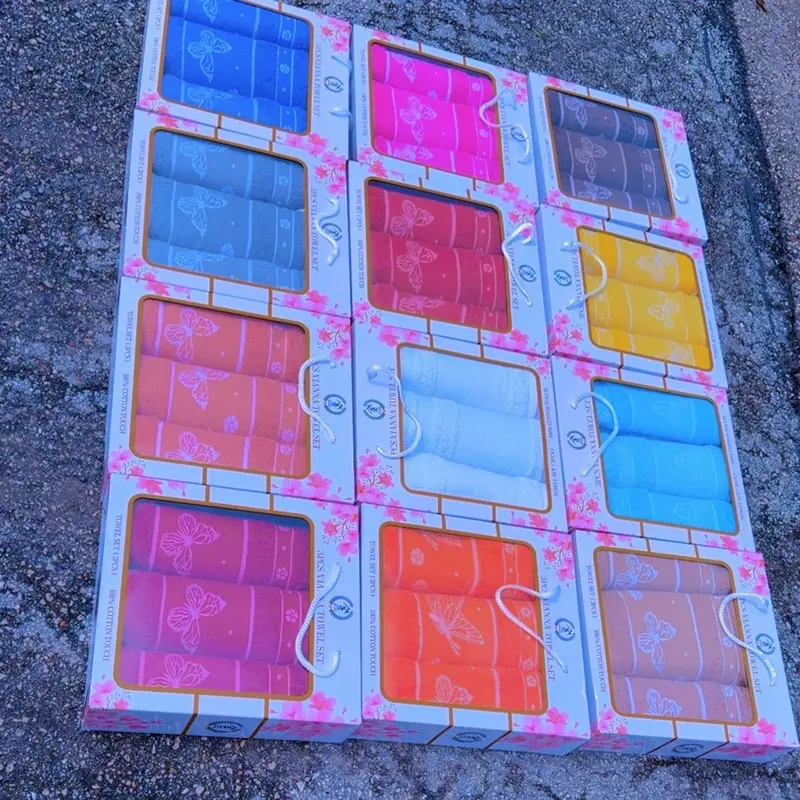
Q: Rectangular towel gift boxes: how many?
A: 12